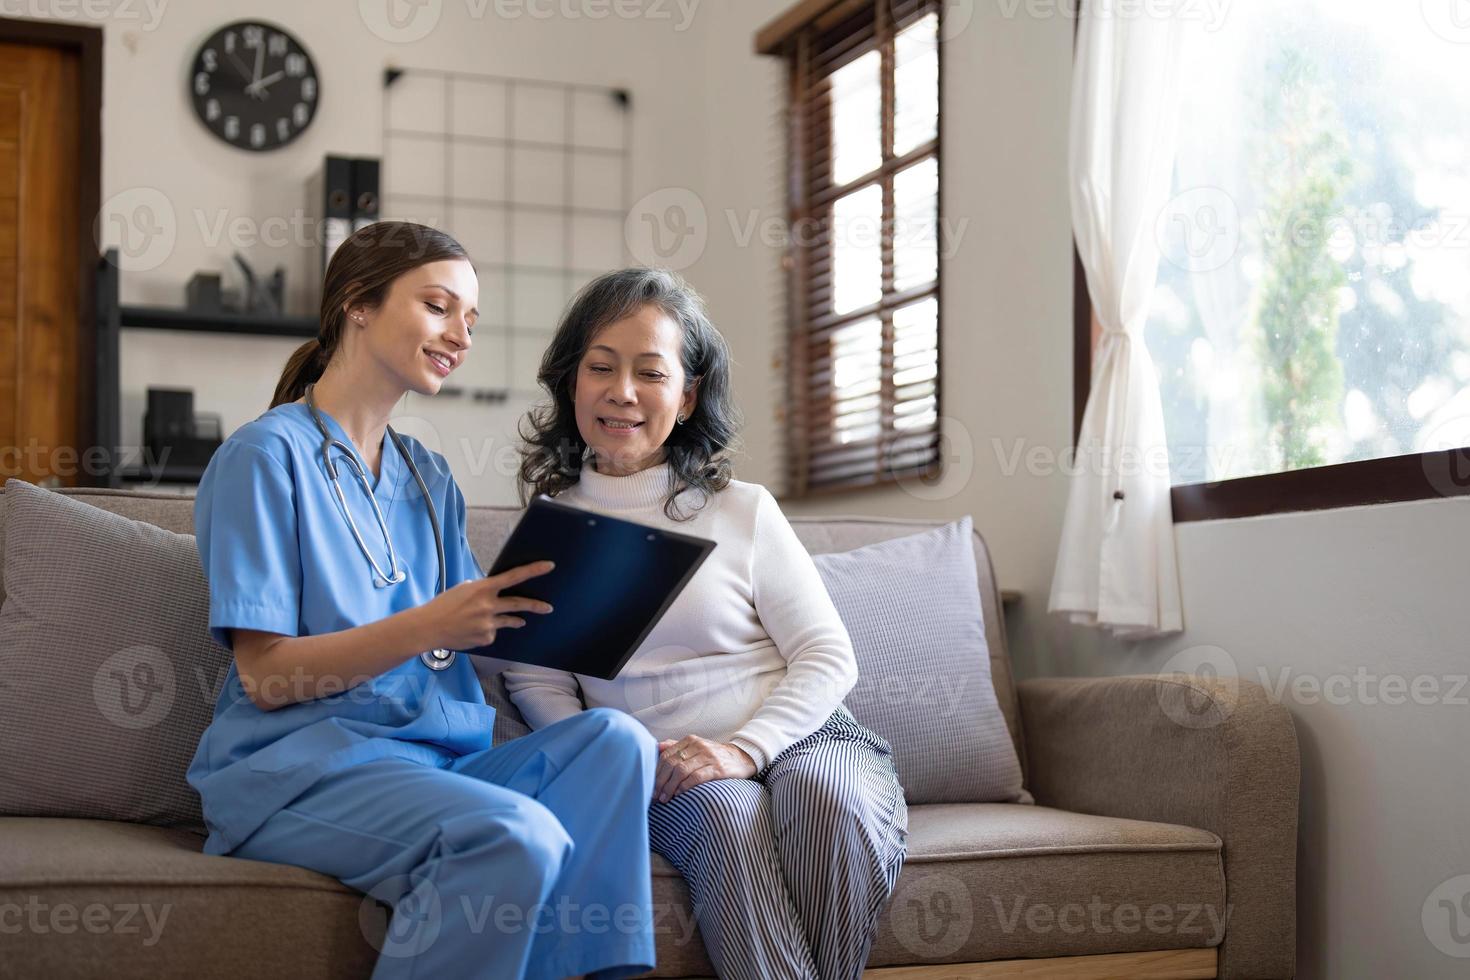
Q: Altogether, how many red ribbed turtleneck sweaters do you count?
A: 0